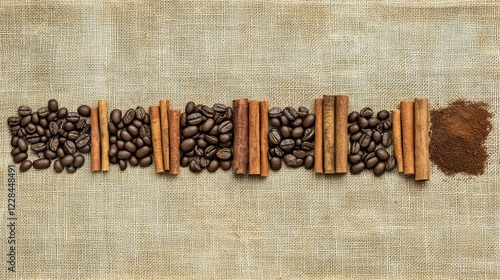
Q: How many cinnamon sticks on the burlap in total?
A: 14